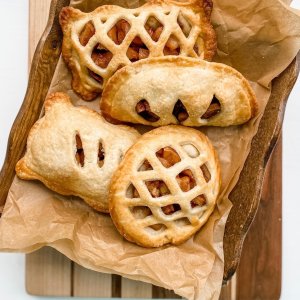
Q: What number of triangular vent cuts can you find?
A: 3